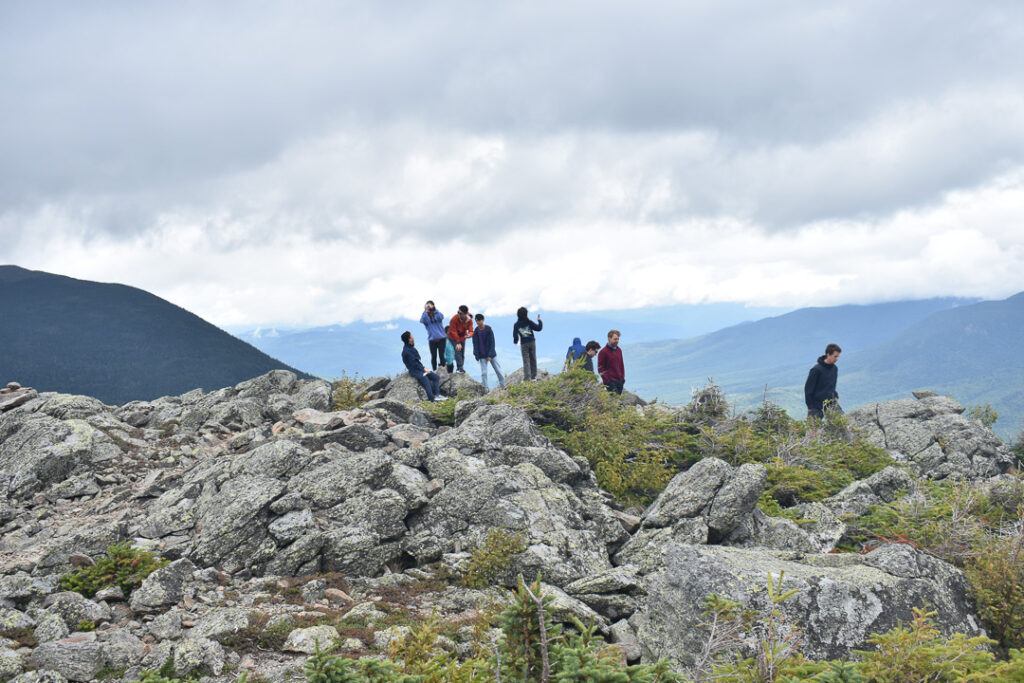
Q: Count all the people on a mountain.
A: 10